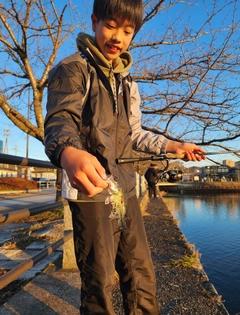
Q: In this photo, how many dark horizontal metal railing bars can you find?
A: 3